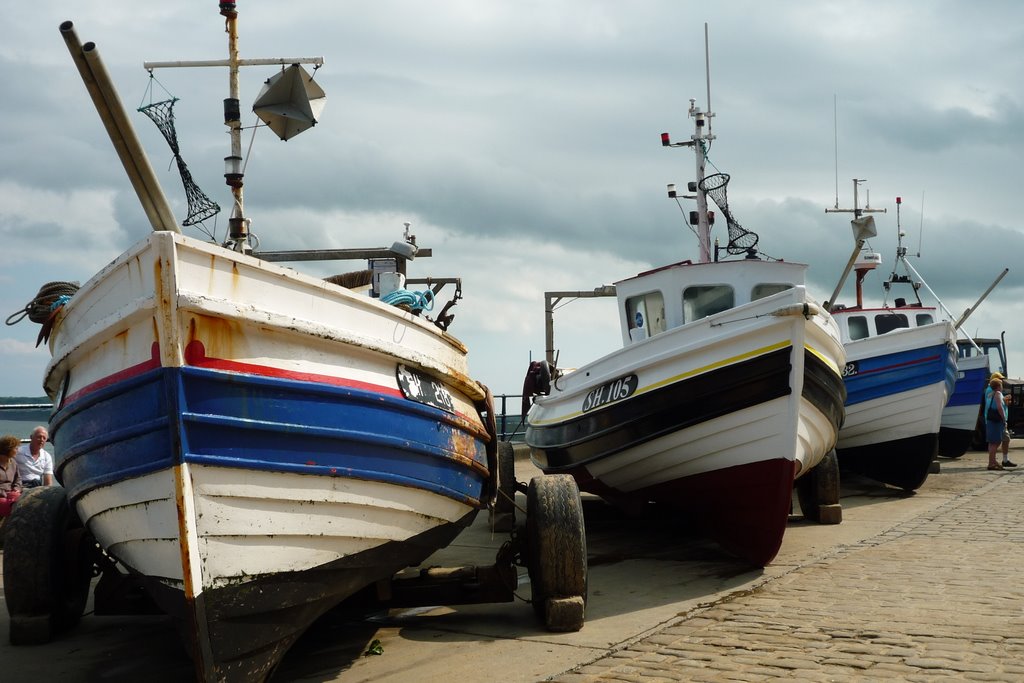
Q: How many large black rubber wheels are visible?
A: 4